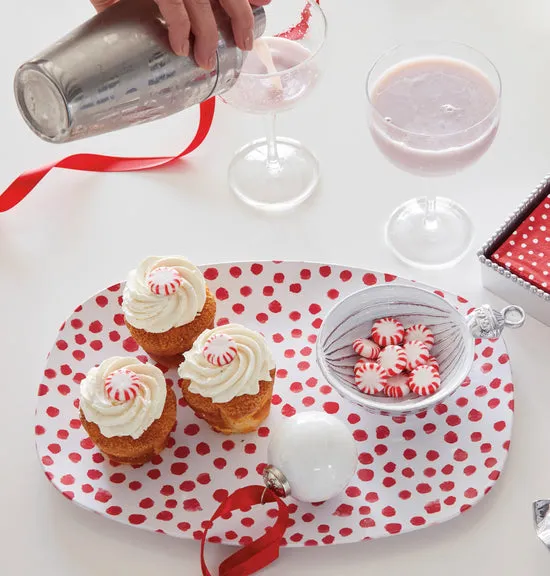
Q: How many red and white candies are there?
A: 13